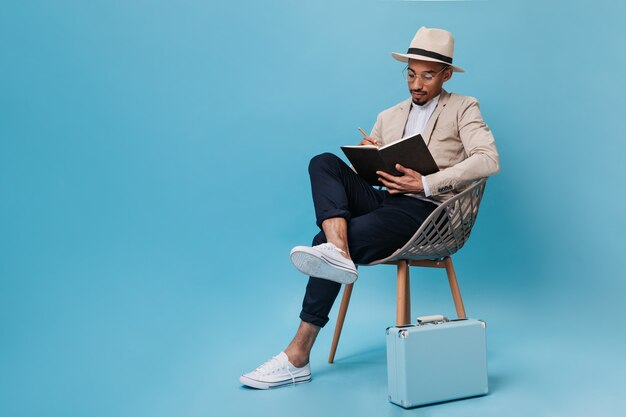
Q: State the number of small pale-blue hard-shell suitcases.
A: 1